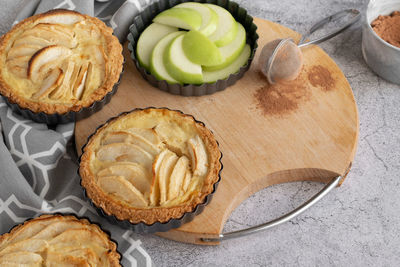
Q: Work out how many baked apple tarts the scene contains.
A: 3